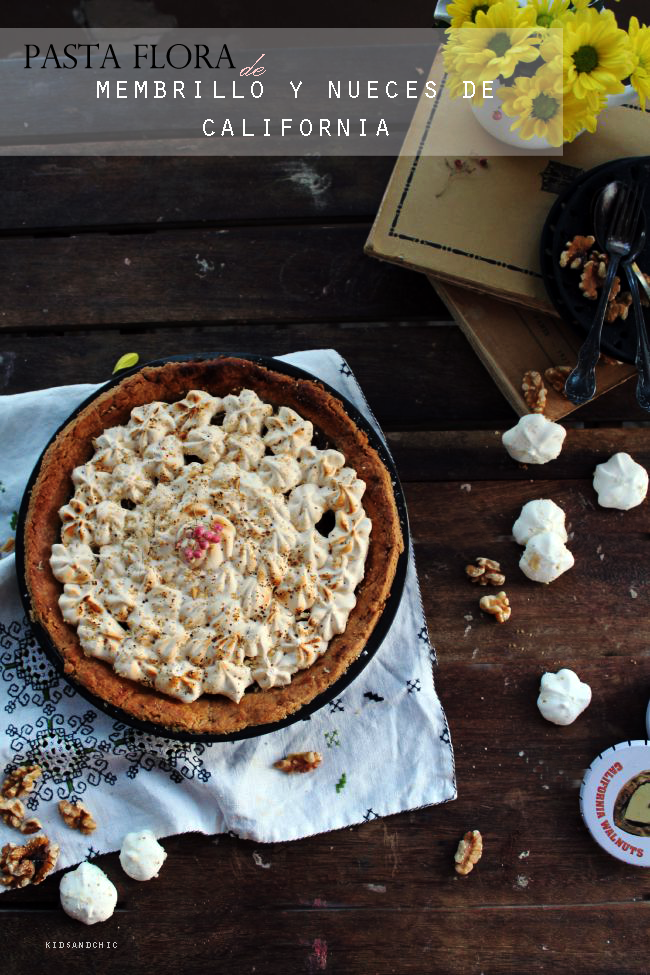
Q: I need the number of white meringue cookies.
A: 7